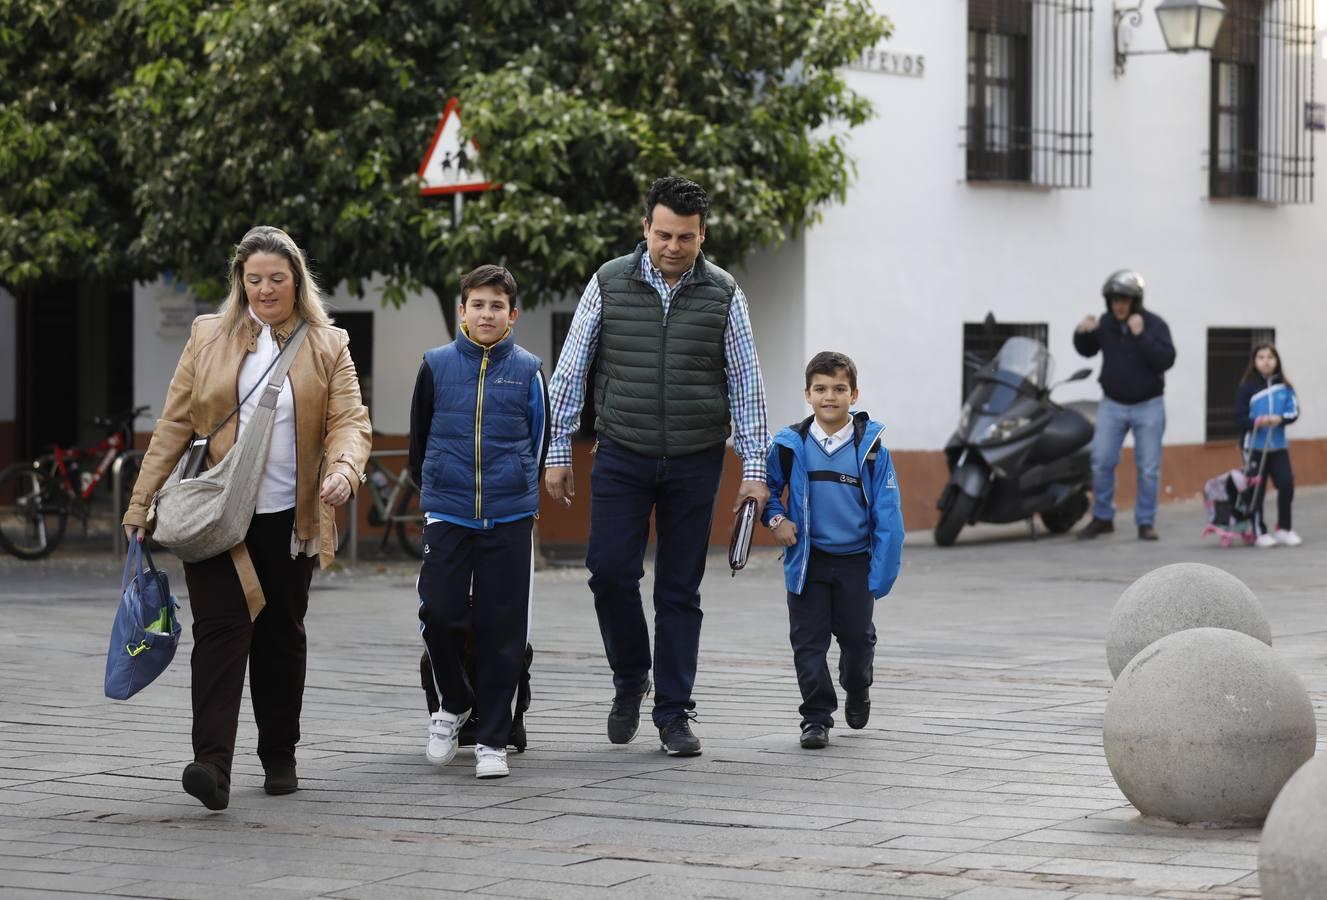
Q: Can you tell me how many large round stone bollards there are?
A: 3